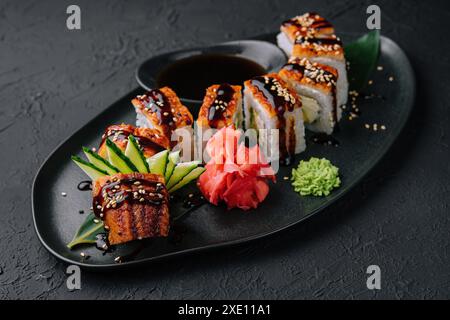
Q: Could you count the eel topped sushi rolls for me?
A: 8